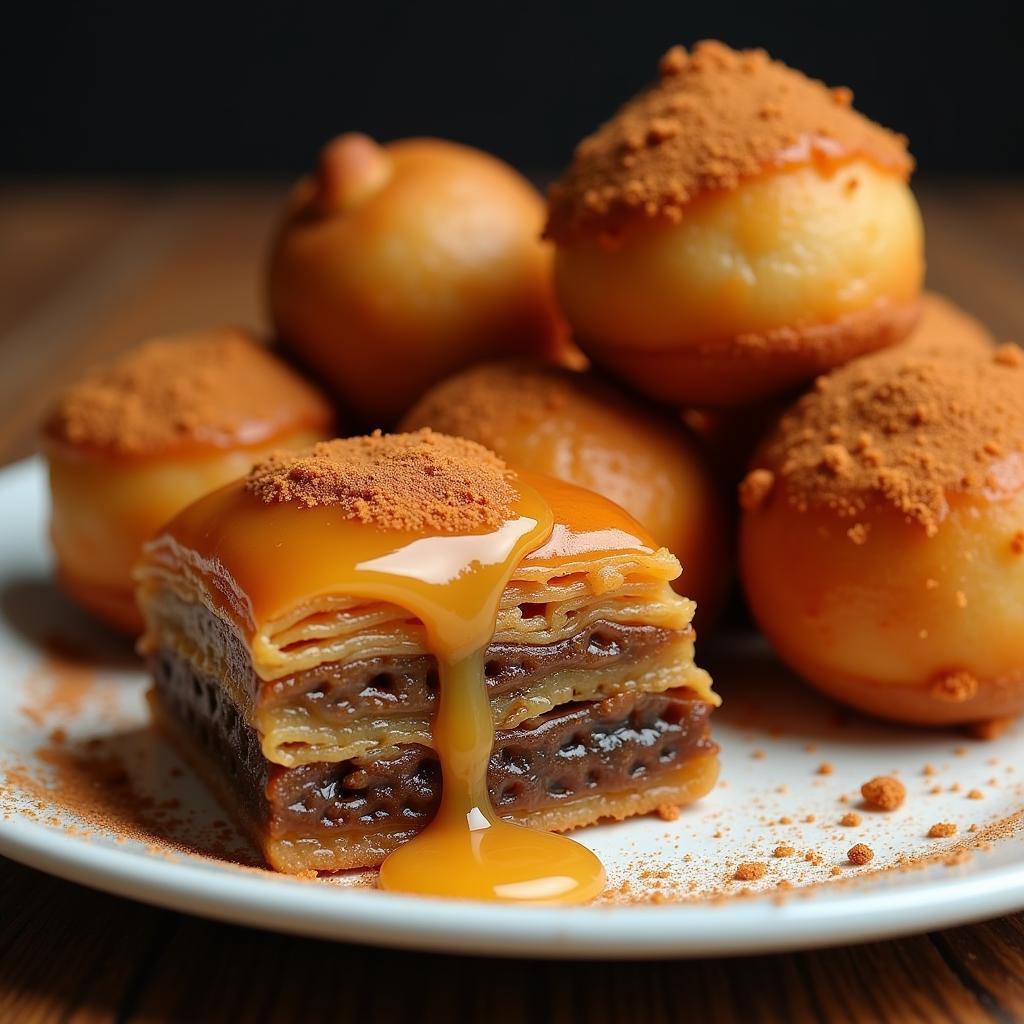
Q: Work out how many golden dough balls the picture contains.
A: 6